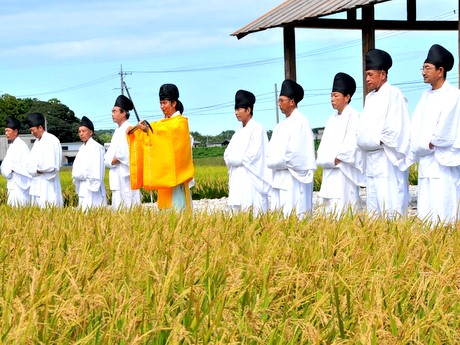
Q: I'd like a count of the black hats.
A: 10